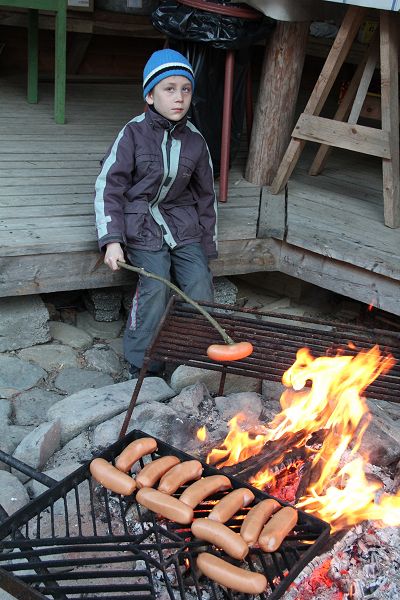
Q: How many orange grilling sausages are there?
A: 12